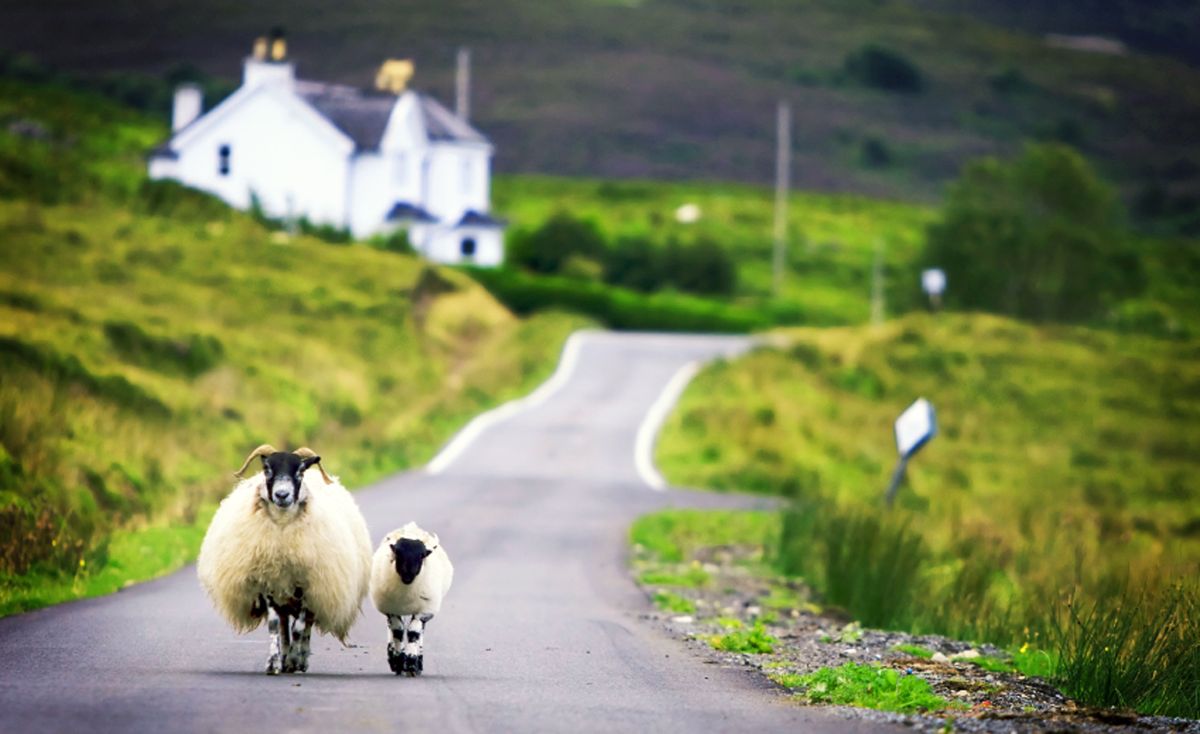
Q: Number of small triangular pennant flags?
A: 0